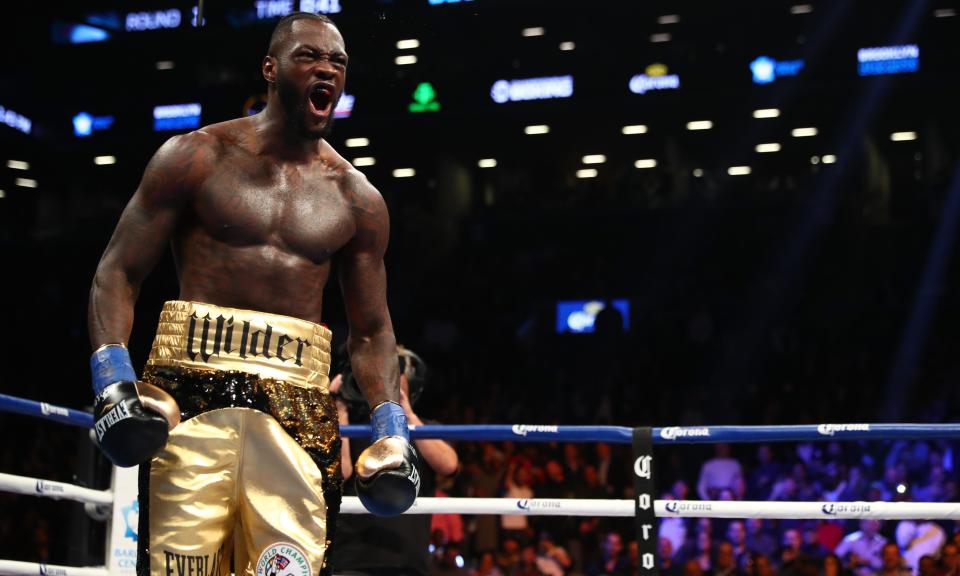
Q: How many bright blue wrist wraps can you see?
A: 2